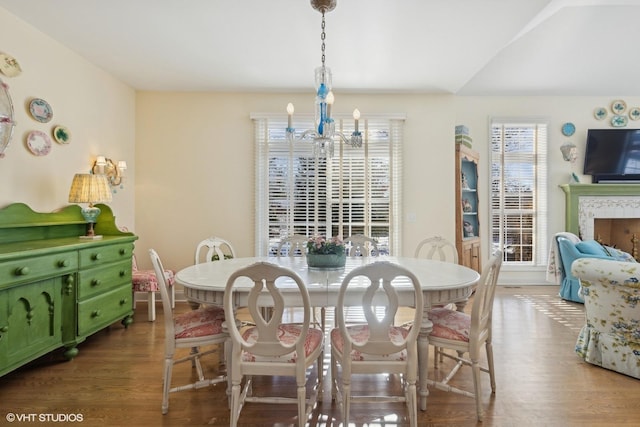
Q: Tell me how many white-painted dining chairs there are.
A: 8